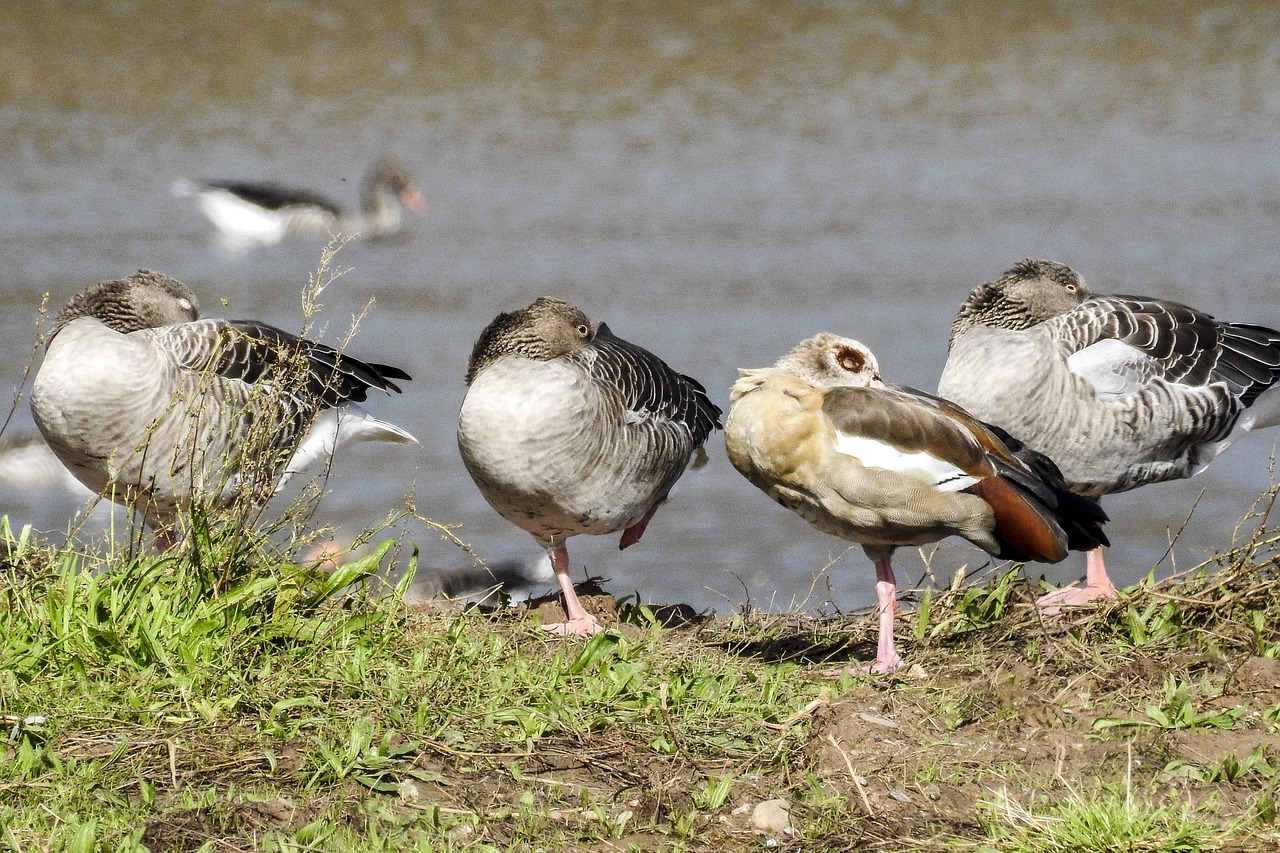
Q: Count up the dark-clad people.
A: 0